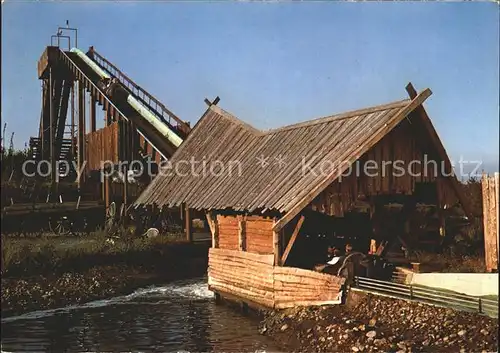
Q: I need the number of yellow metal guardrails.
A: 0